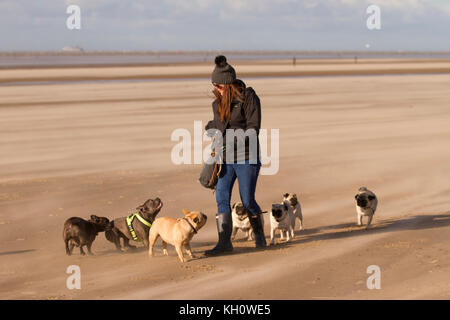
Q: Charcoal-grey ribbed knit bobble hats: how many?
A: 1